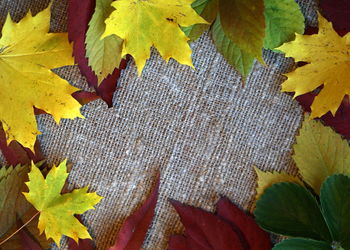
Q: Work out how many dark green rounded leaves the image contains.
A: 3